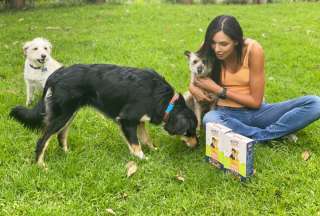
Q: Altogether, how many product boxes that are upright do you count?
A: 2